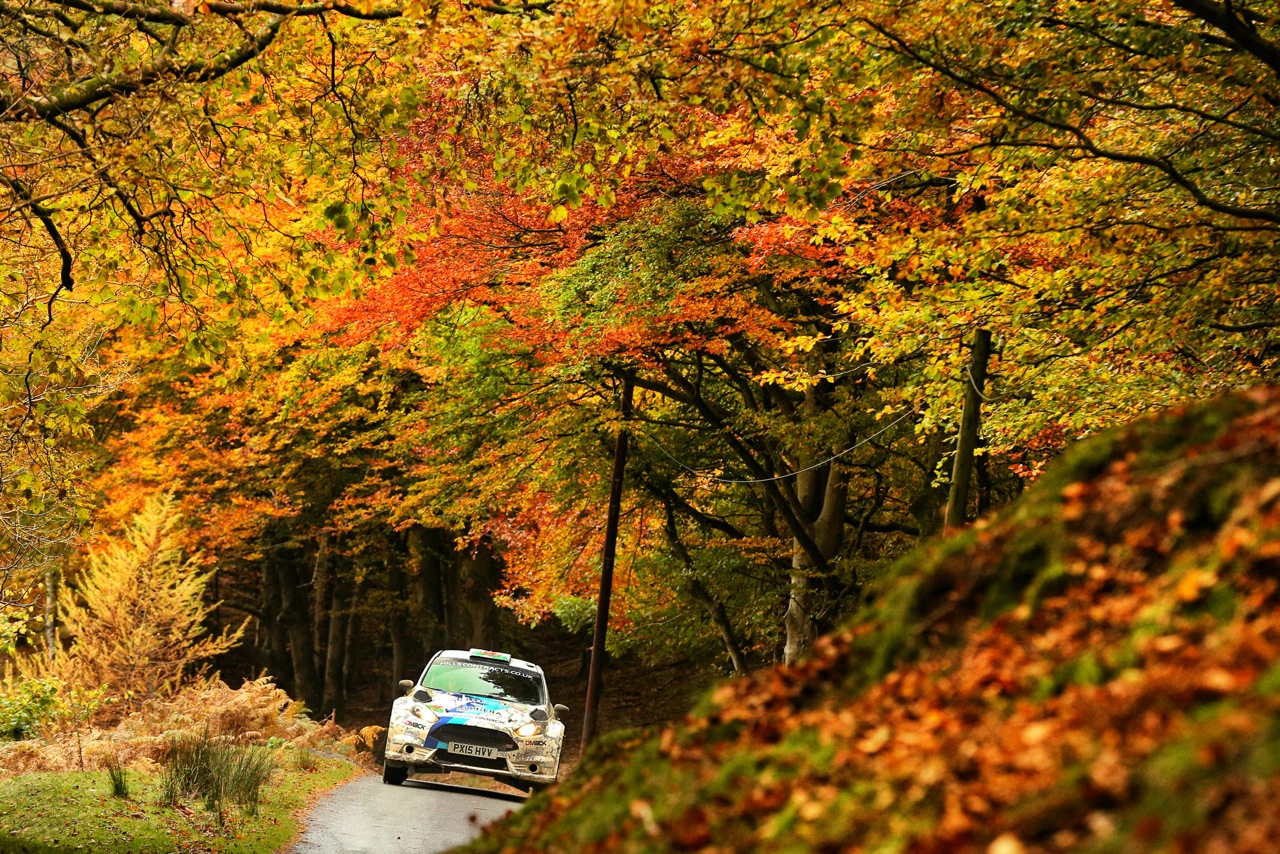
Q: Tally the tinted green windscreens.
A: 1